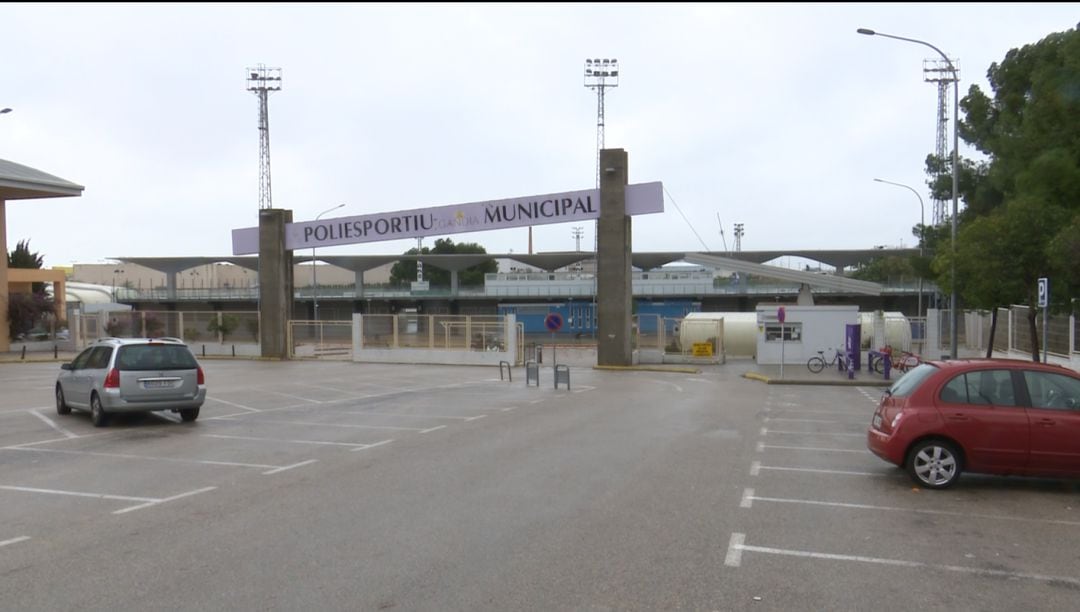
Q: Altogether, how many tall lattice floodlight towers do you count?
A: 3